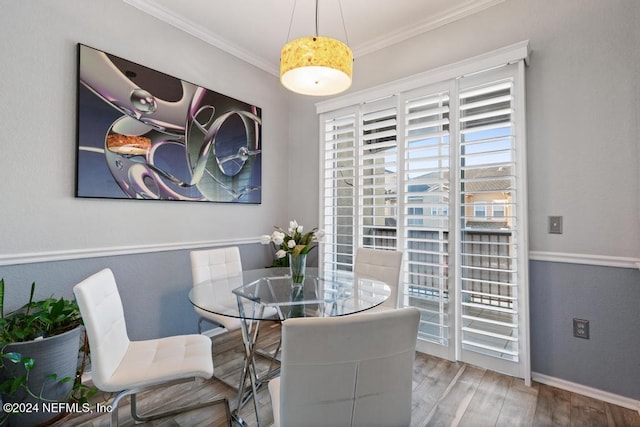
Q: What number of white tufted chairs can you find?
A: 4